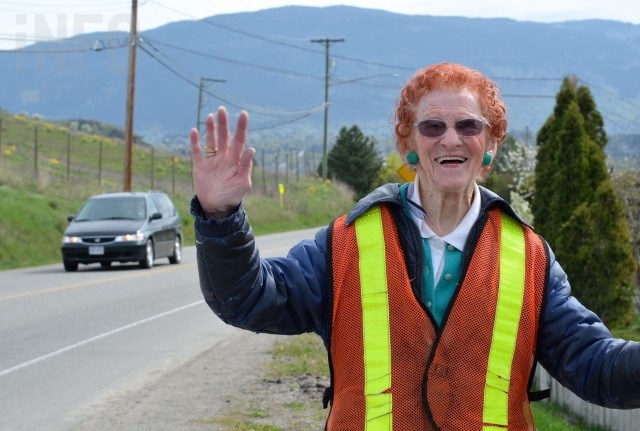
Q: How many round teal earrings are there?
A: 2